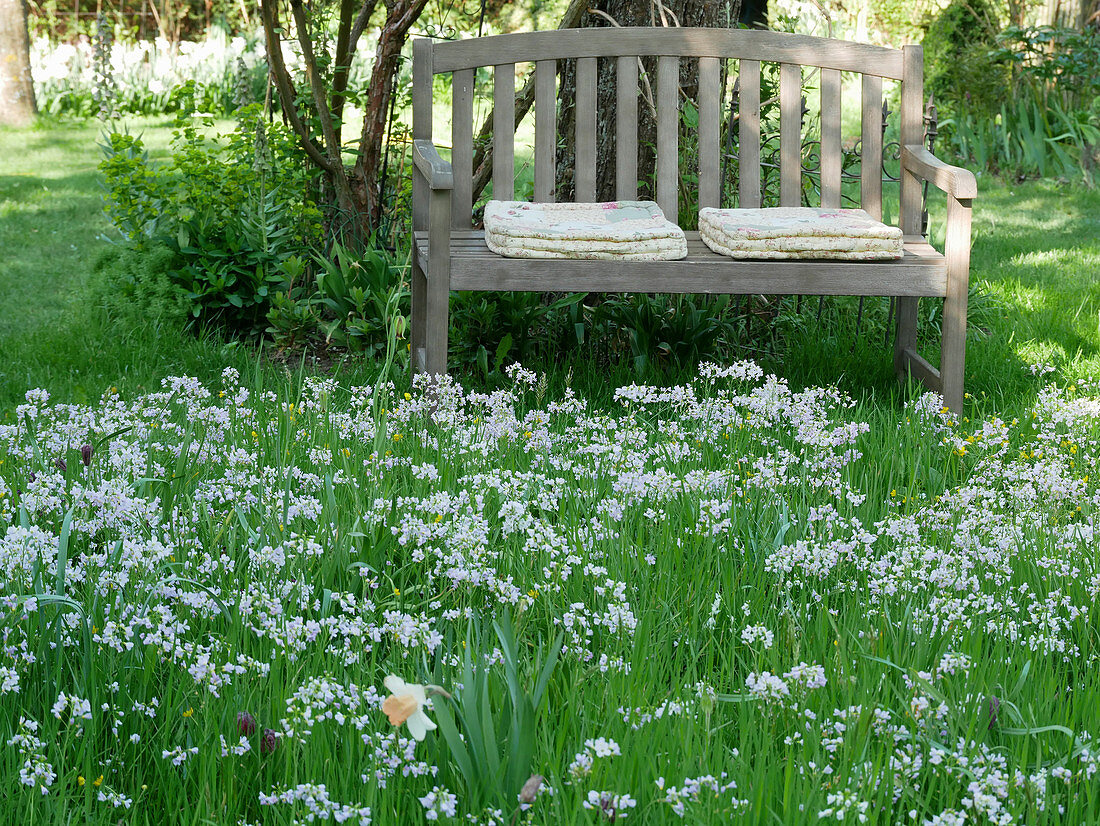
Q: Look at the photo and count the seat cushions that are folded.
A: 2